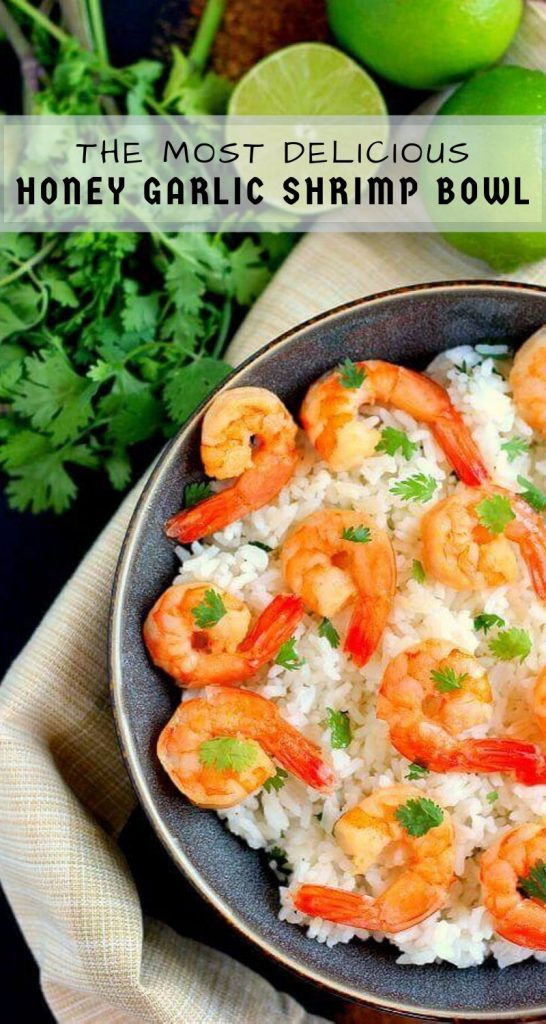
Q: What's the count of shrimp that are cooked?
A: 11